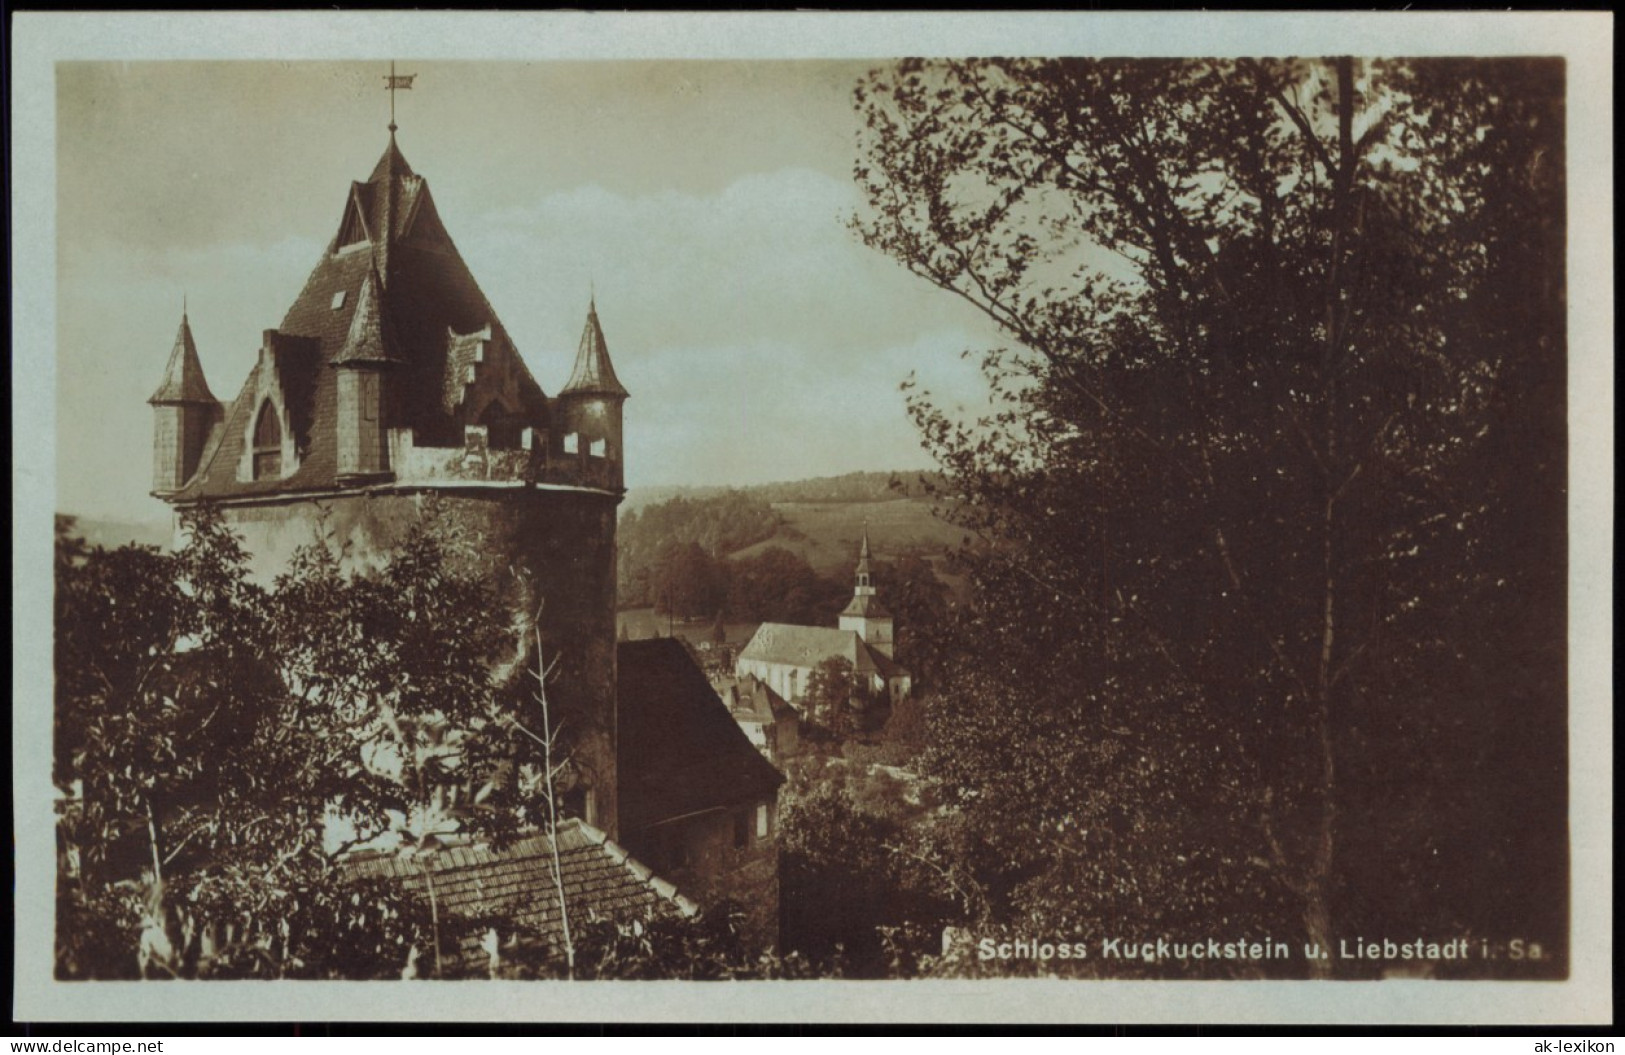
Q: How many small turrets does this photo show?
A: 3